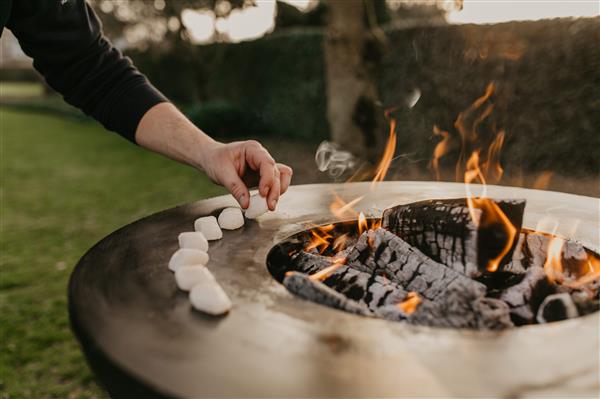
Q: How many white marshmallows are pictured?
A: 7